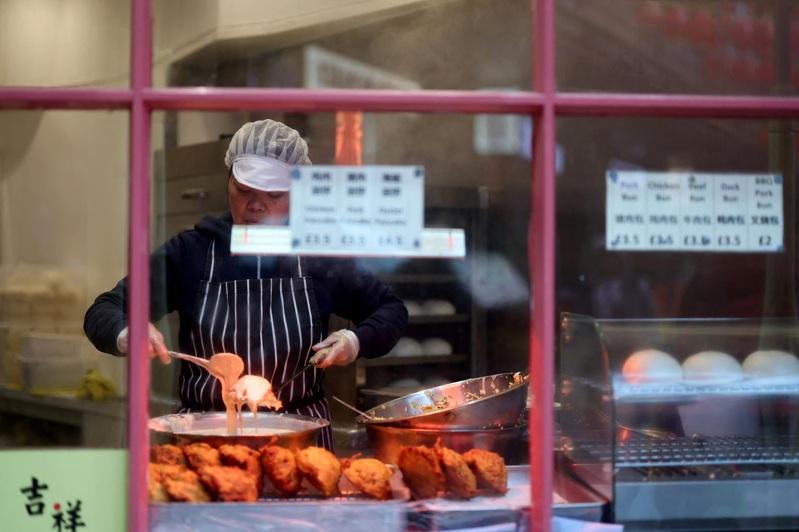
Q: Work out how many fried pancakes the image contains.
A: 12